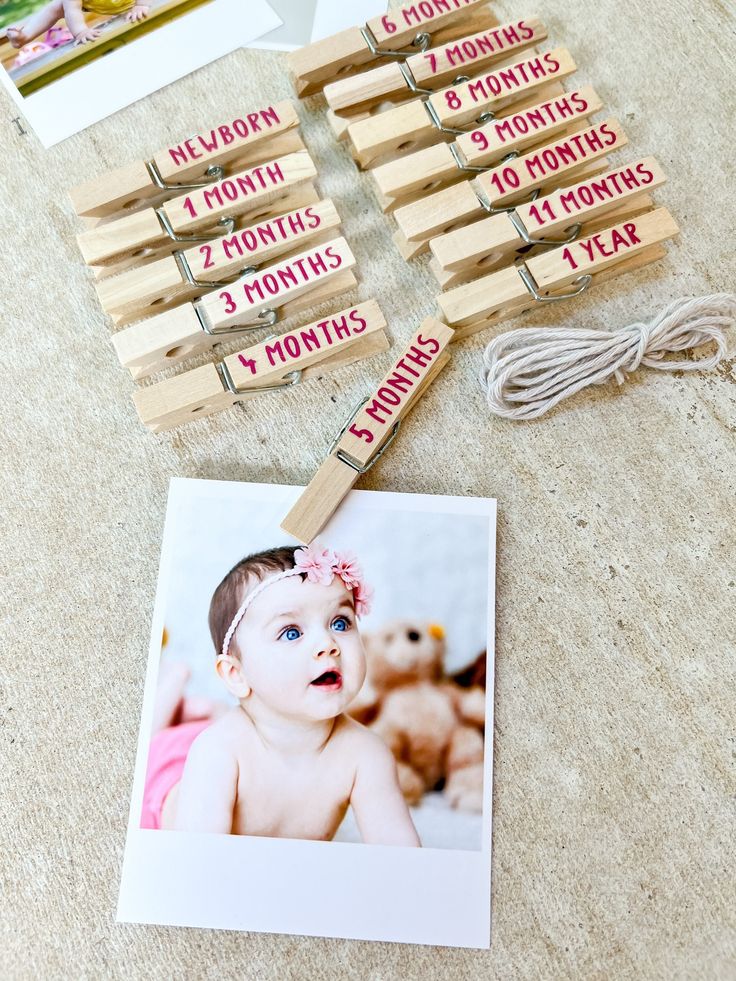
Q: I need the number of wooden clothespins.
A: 13